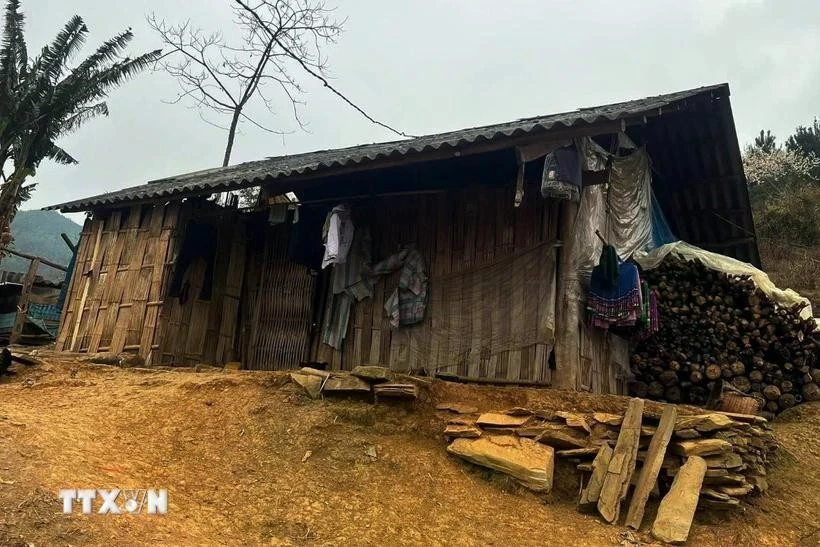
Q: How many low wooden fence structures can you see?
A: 1